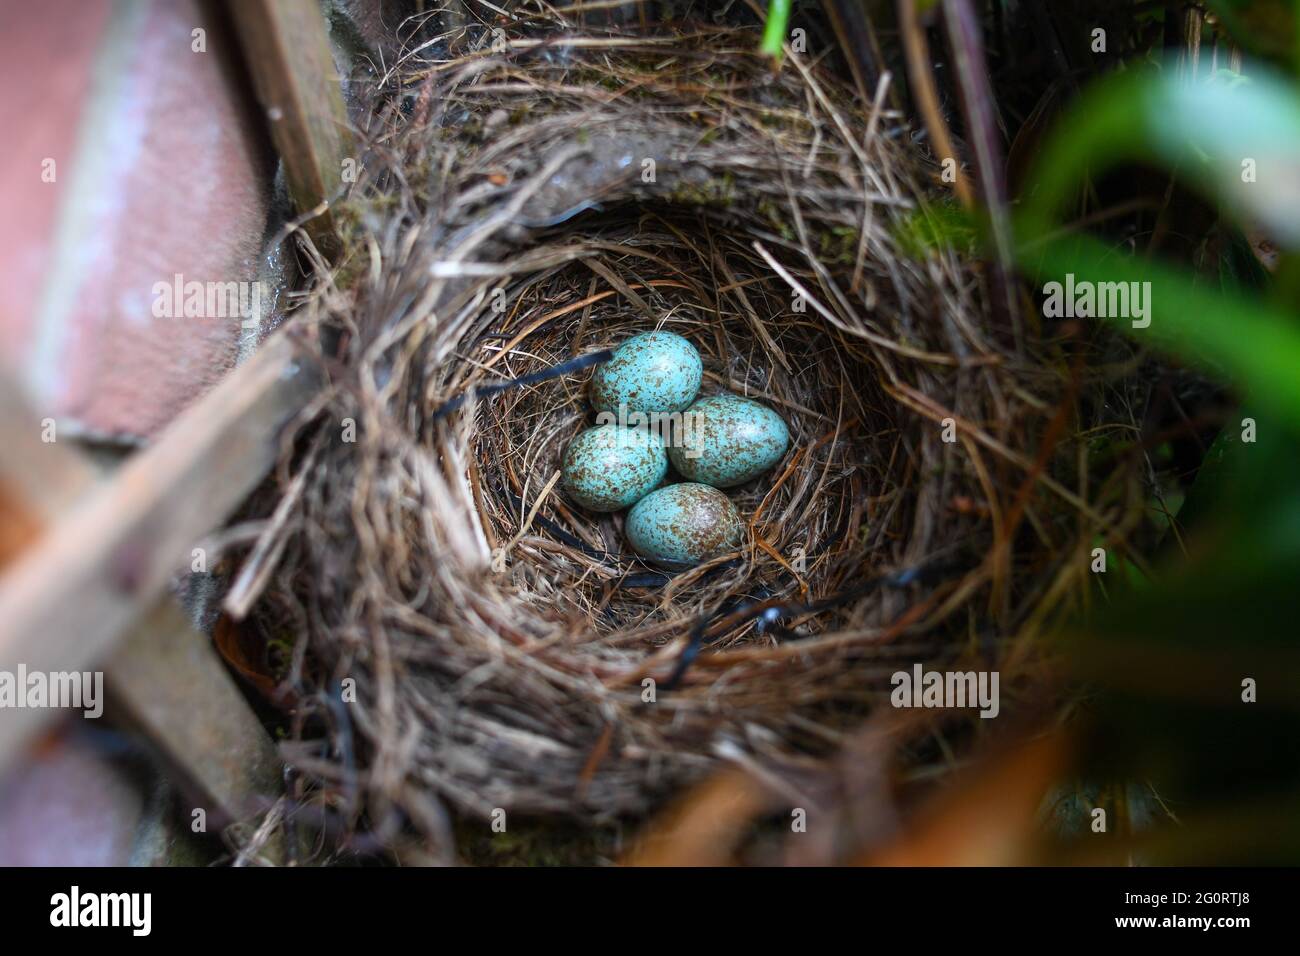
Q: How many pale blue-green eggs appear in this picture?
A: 4